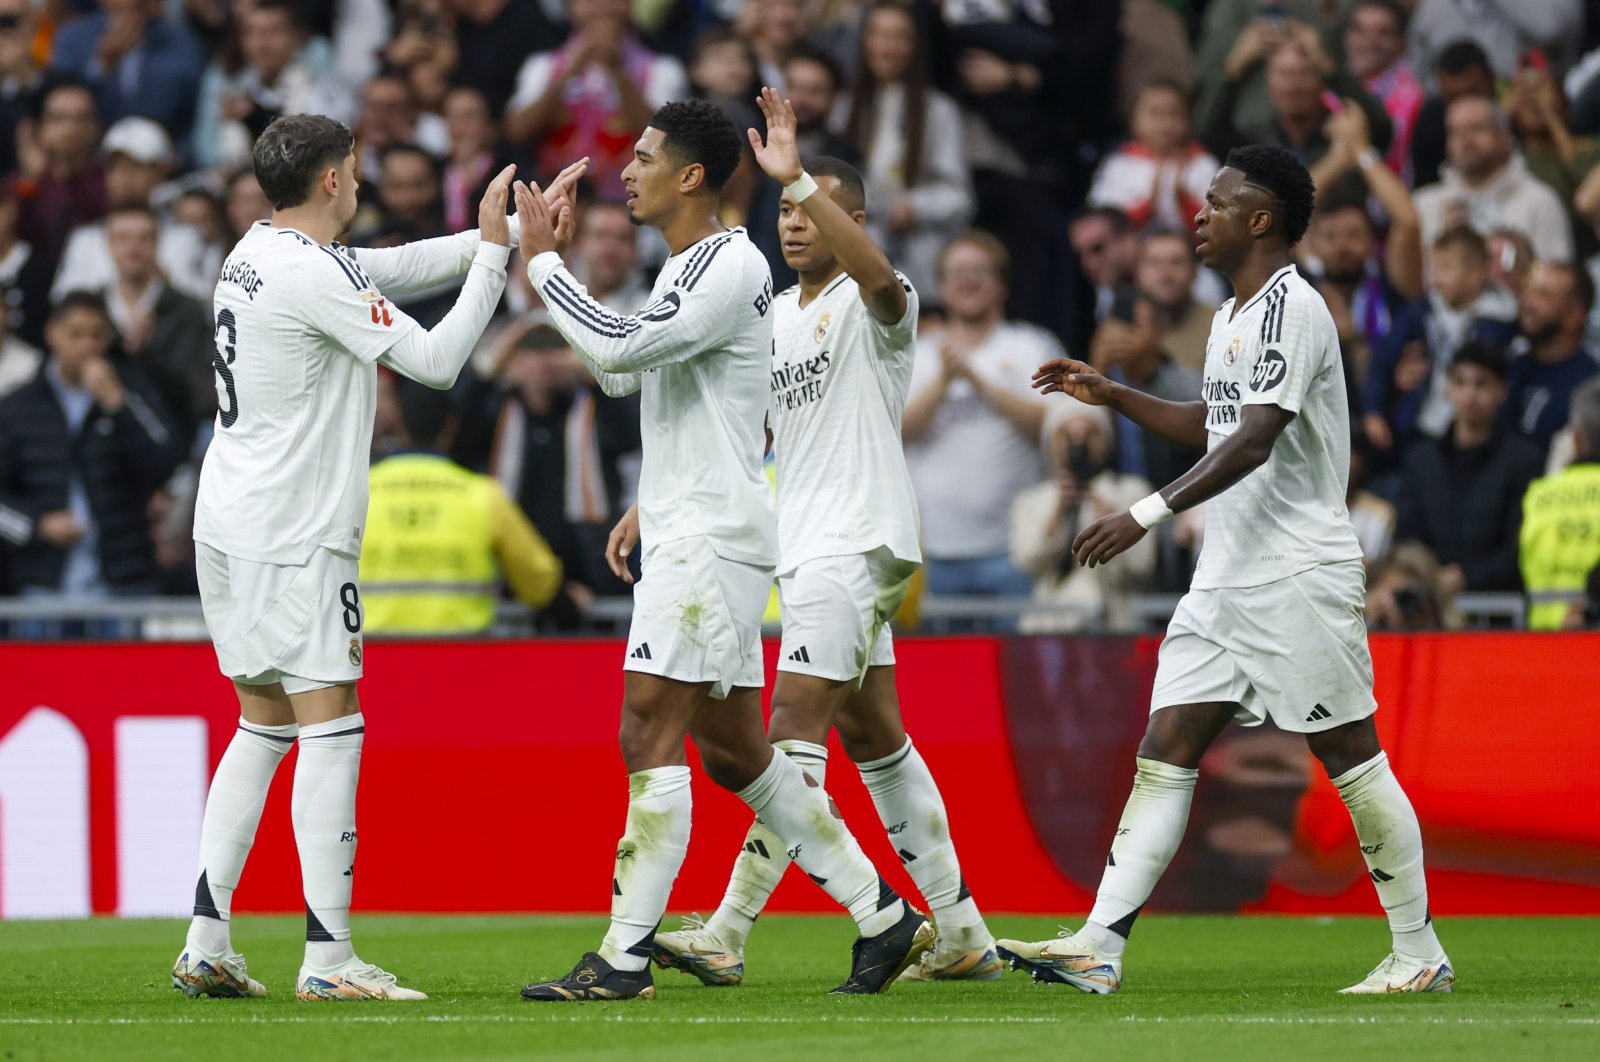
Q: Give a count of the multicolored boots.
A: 6